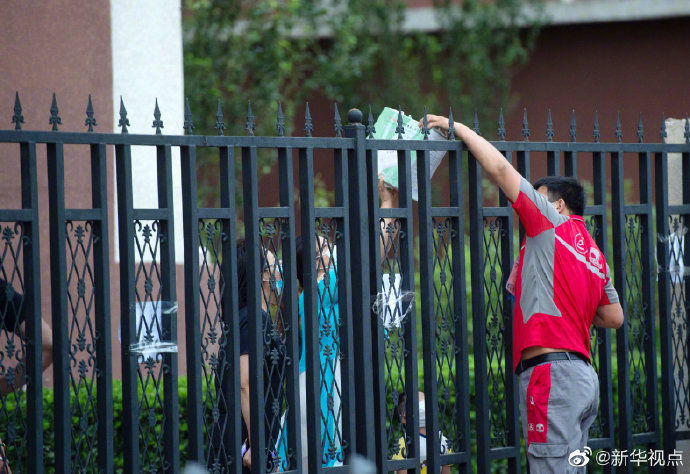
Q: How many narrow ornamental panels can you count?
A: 12